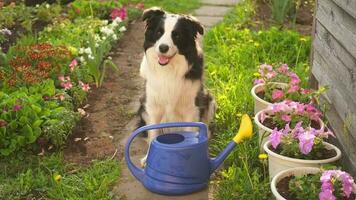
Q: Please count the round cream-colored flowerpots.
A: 4